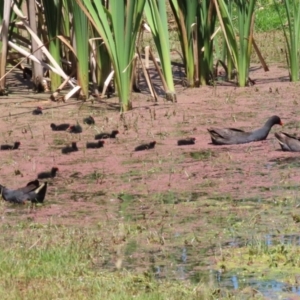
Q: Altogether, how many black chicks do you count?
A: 11